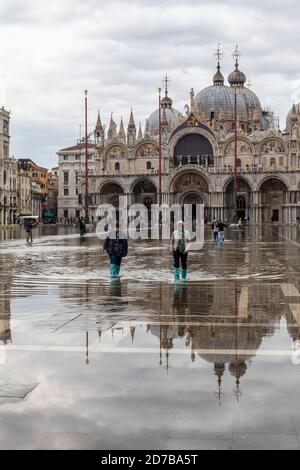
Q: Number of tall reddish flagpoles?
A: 3